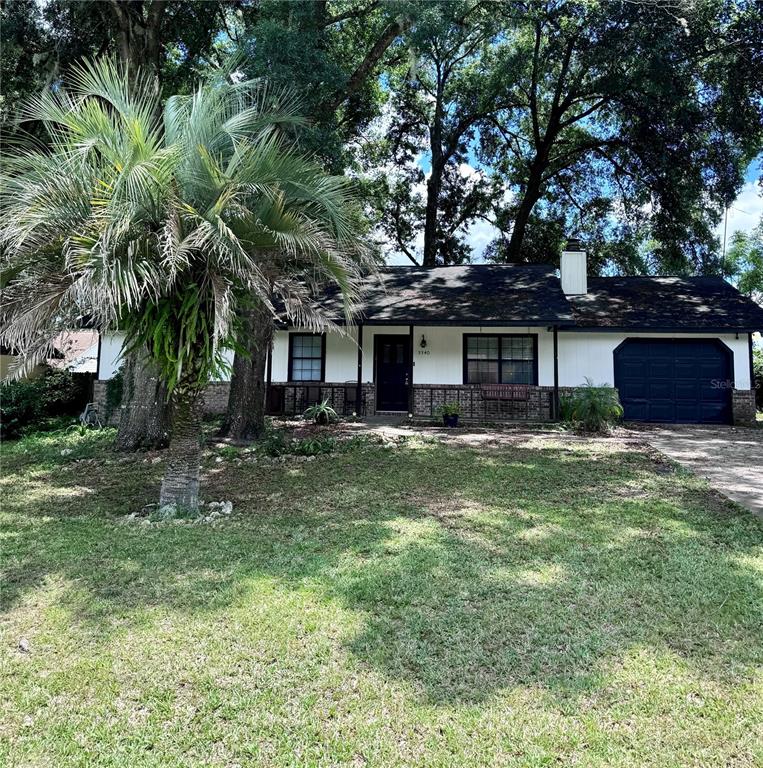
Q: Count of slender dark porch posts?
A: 4